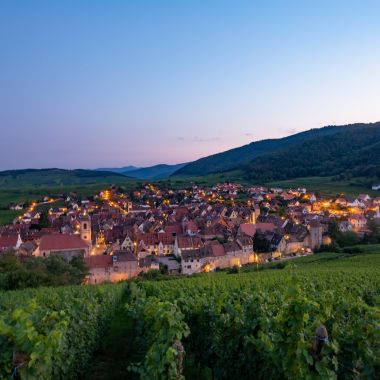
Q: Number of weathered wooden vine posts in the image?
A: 3